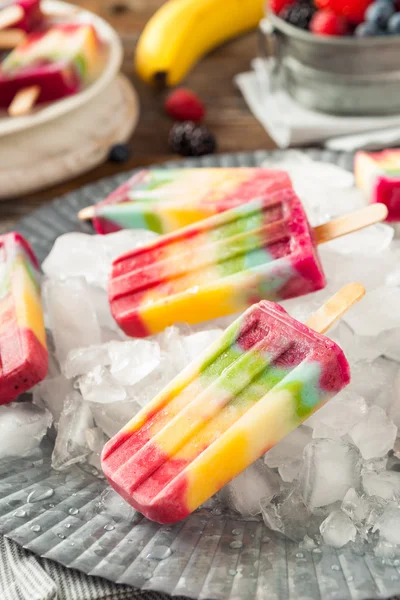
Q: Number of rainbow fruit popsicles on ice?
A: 5